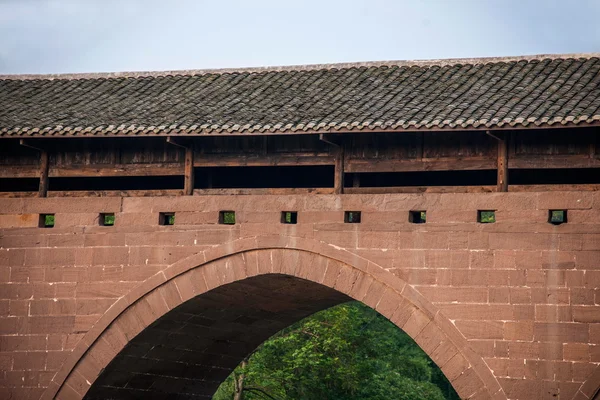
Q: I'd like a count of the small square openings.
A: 9